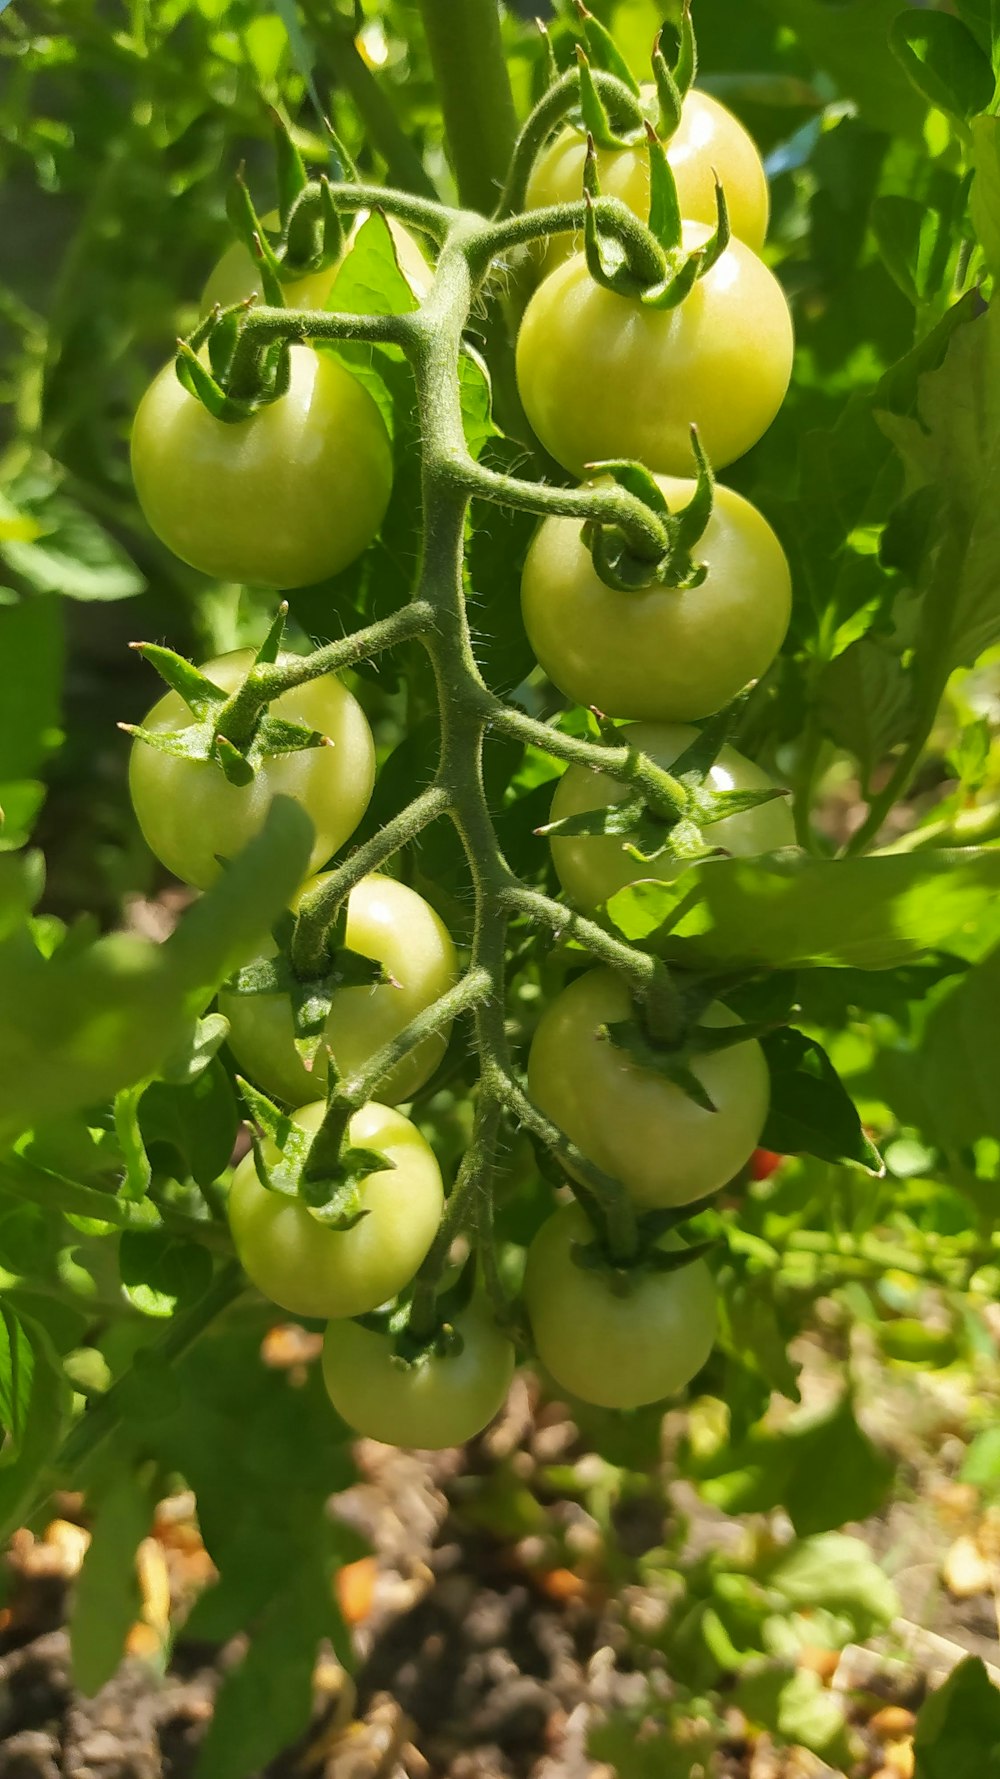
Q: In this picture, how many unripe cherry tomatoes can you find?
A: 12